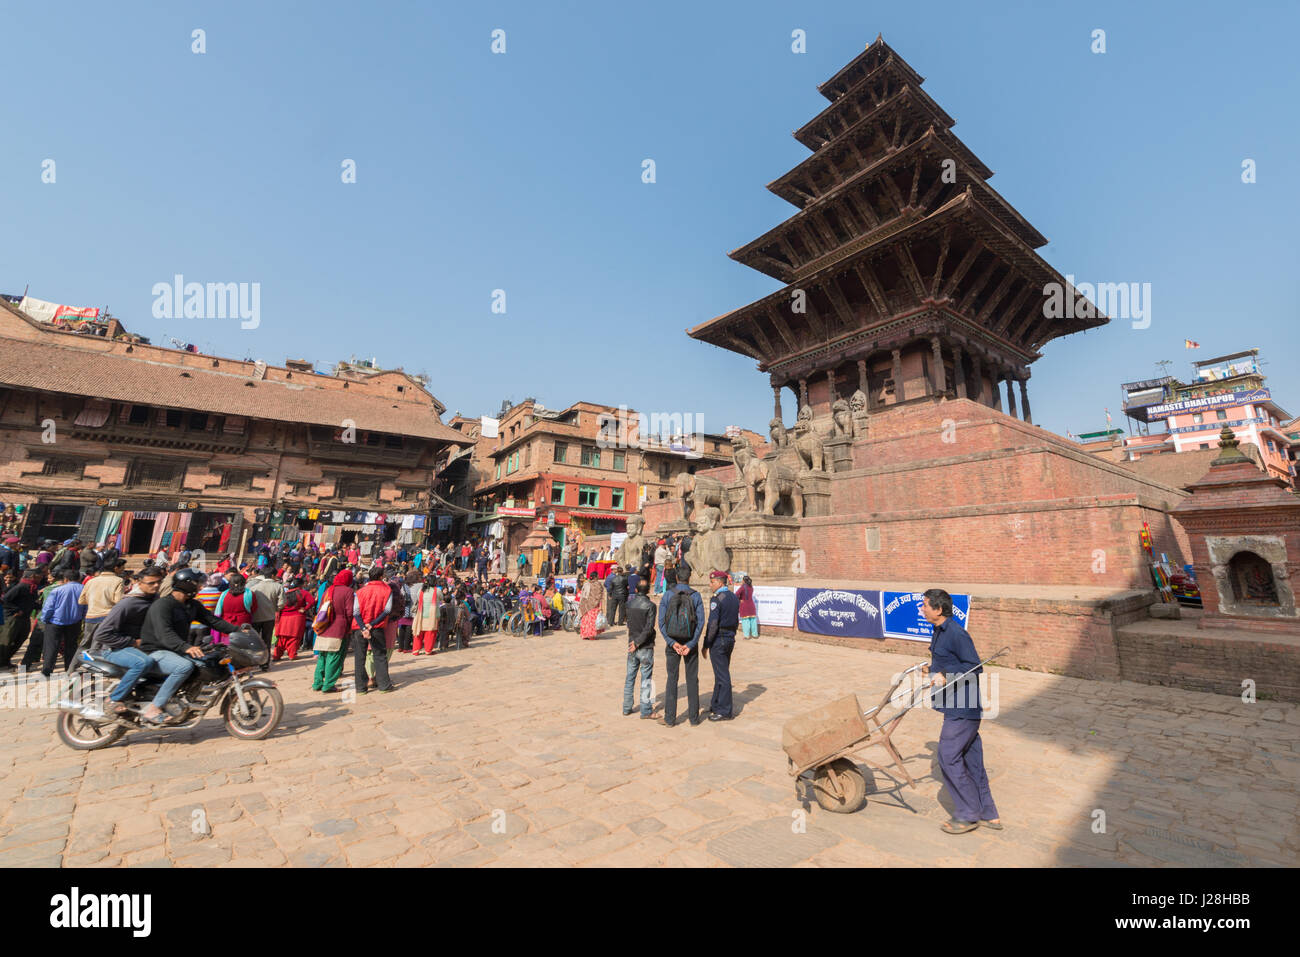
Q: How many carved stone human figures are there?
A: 2